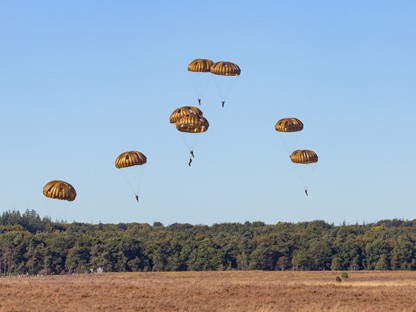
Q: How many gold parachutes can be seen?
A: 8